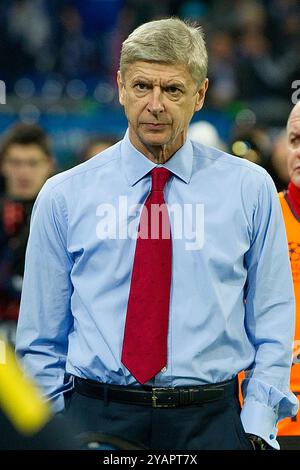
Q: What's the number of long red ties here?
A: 1